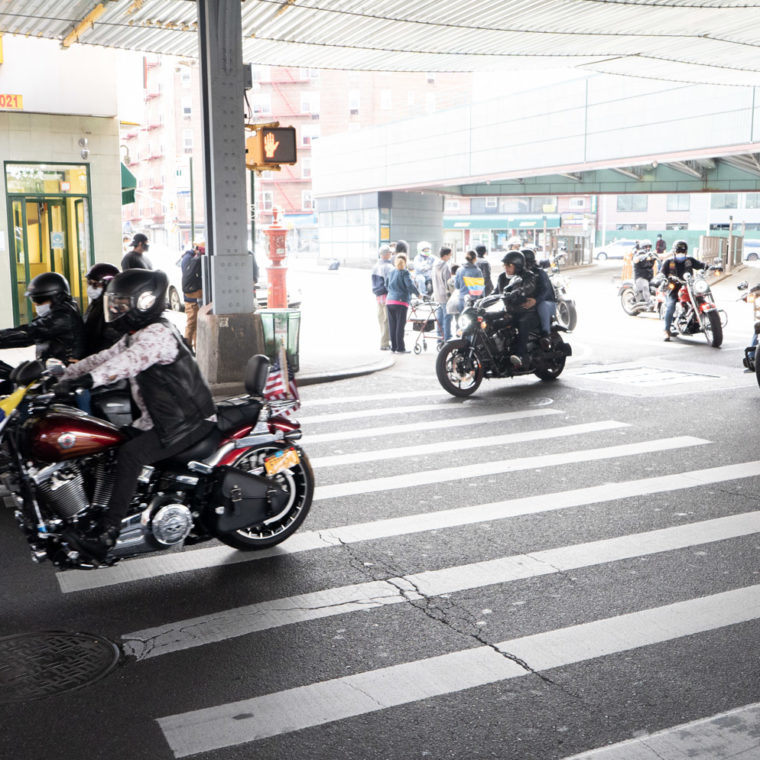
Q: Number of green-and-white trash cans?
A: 1